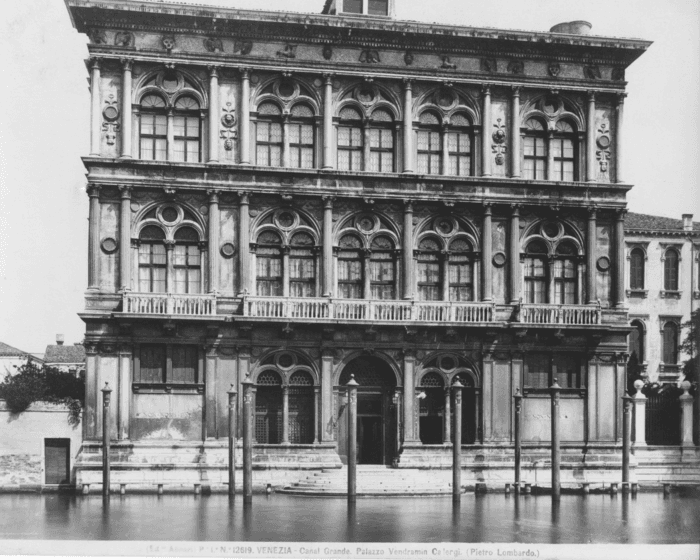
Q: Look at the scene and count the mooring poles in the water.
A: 8